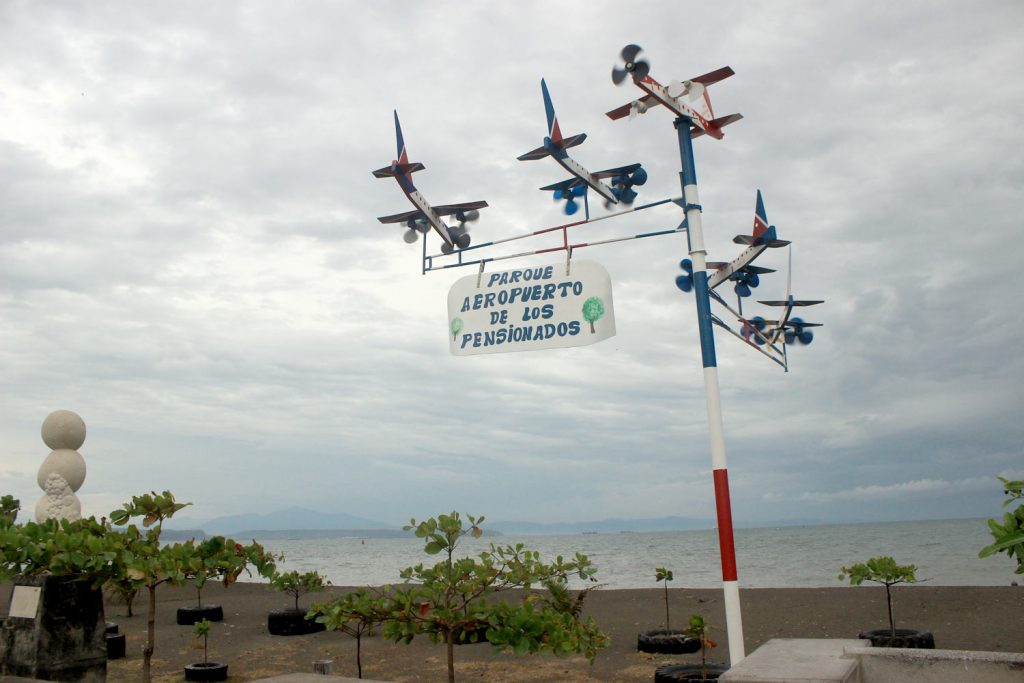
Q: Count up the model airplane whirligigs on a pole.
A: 5